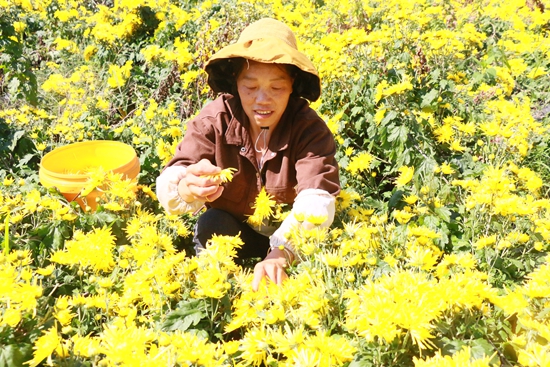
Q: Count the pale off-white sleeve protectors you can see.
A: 2